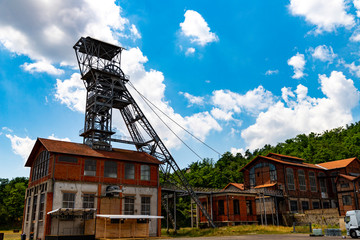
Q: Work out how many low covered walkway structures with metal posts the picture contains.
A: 1